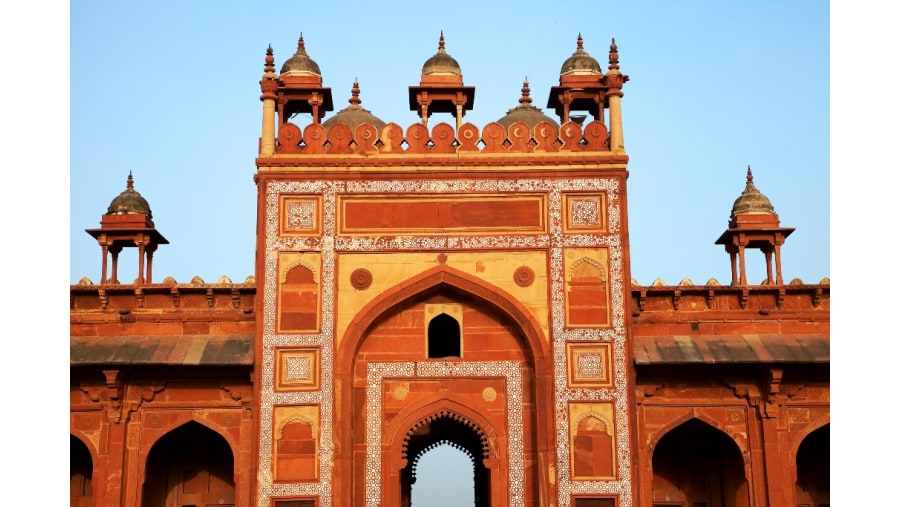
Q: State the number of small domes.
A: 5